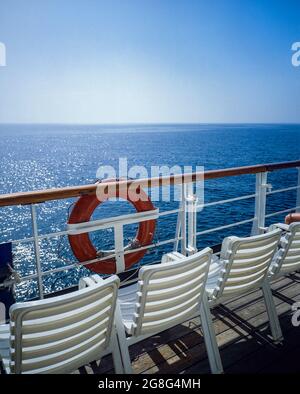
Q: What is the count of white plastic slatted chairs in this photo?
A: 4